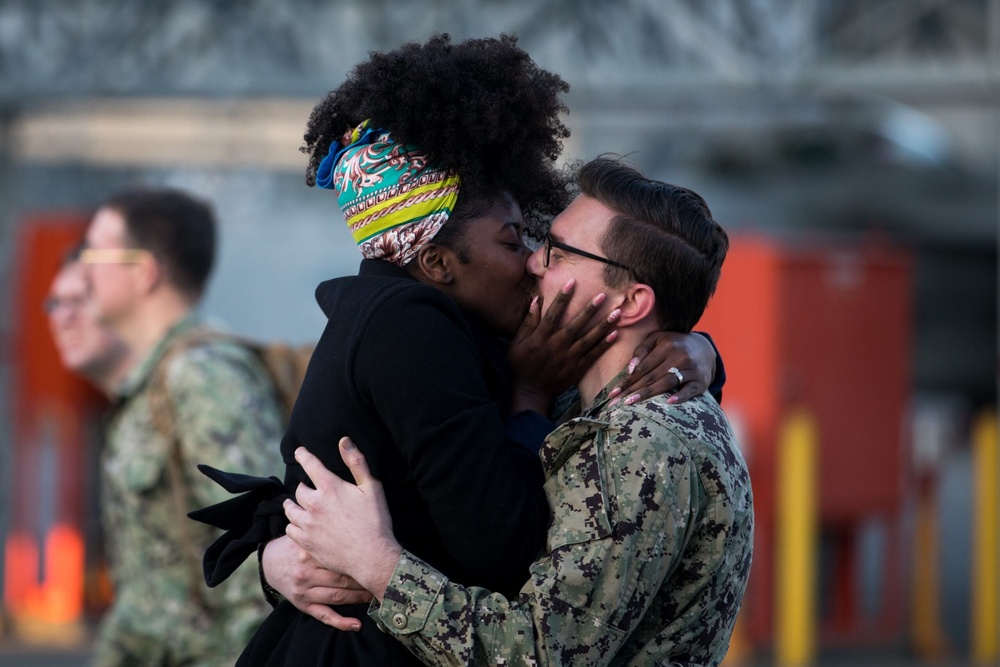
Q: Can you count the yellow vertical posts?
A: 2